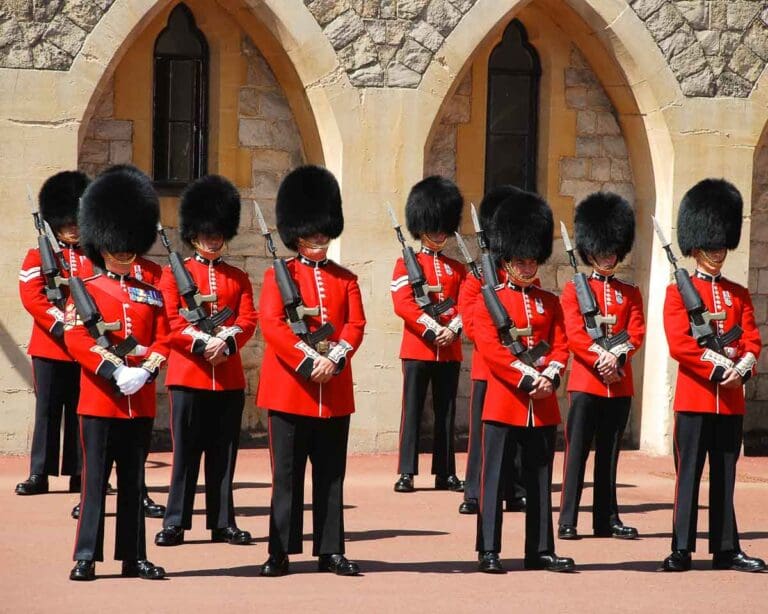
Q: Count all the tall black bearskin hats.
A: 9